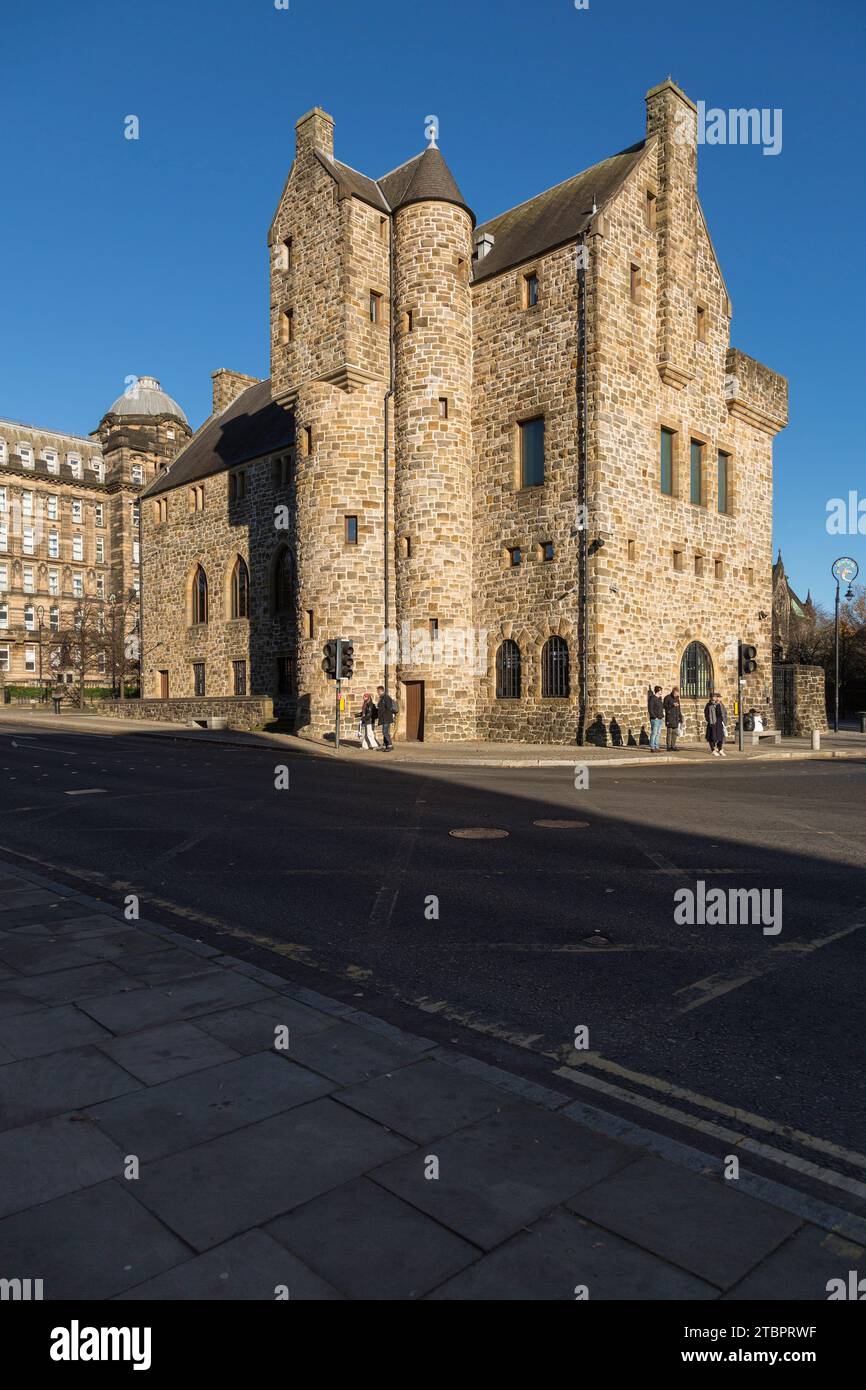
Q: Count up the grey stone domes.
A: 1